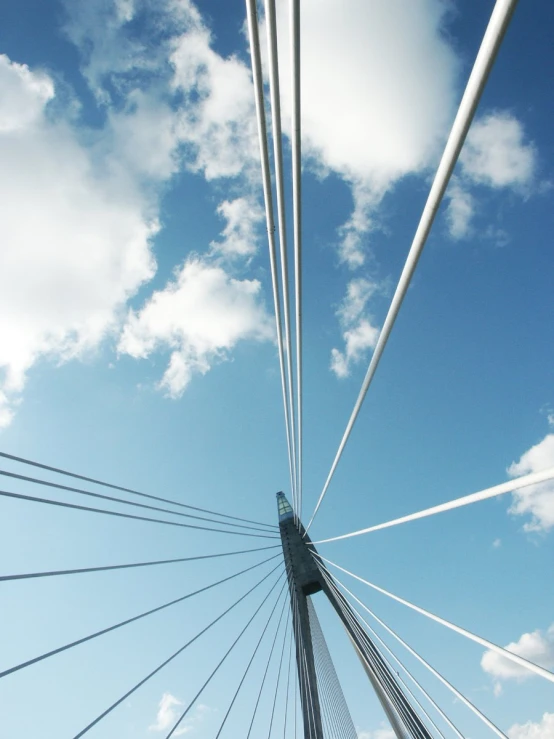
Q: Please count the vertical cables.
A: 3